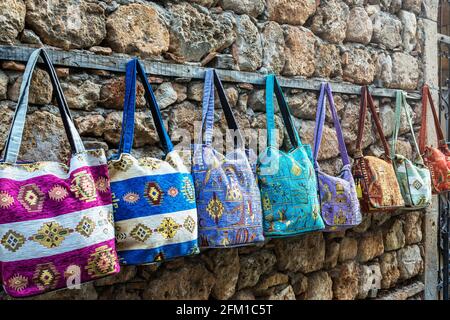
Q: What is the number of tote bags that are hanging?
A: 8